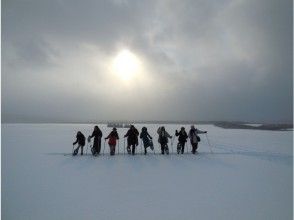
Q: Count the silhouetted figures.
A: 8